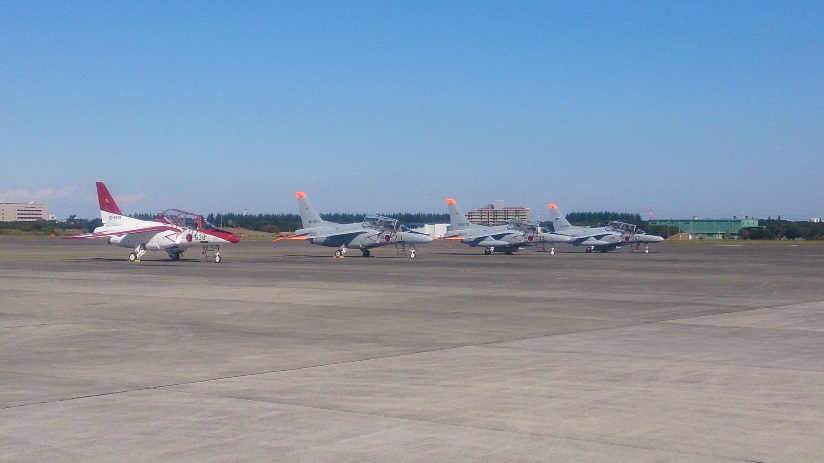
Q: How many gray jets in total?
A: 3